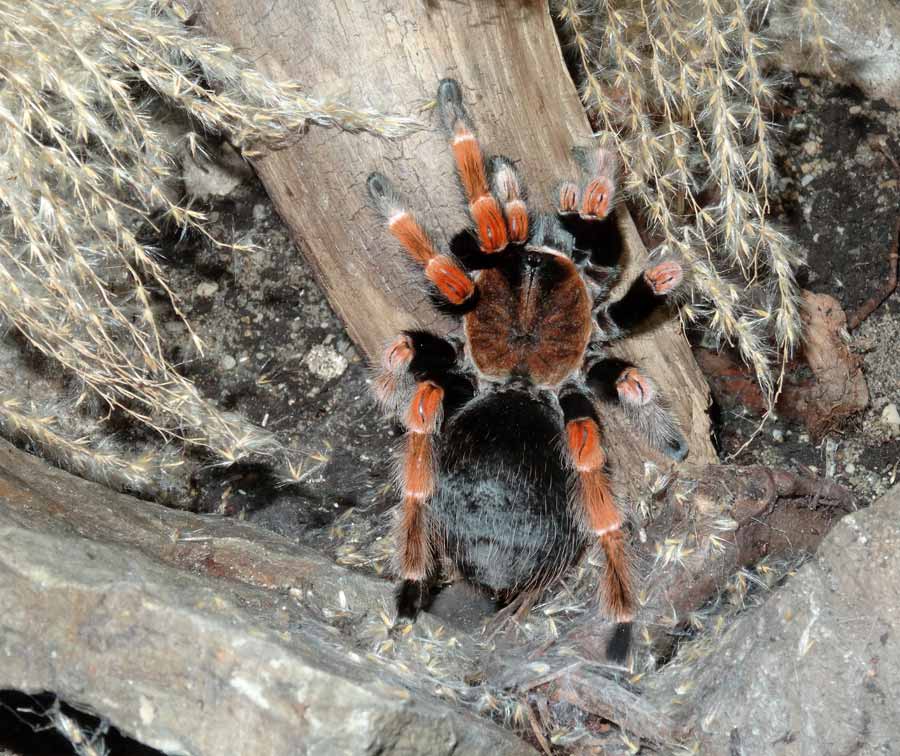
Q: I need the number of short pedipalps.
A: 2